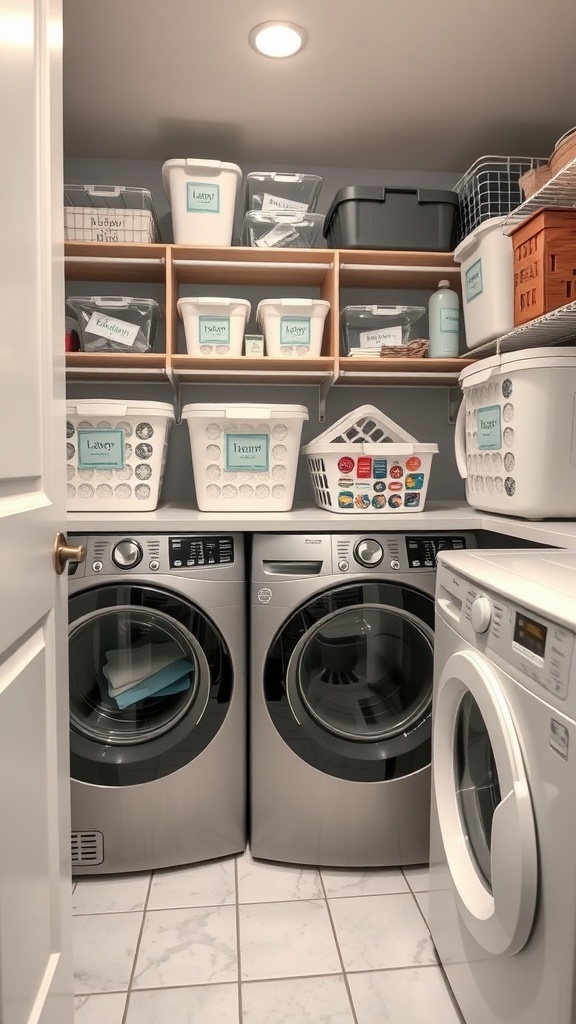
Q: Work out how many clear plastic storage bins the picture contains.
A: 5